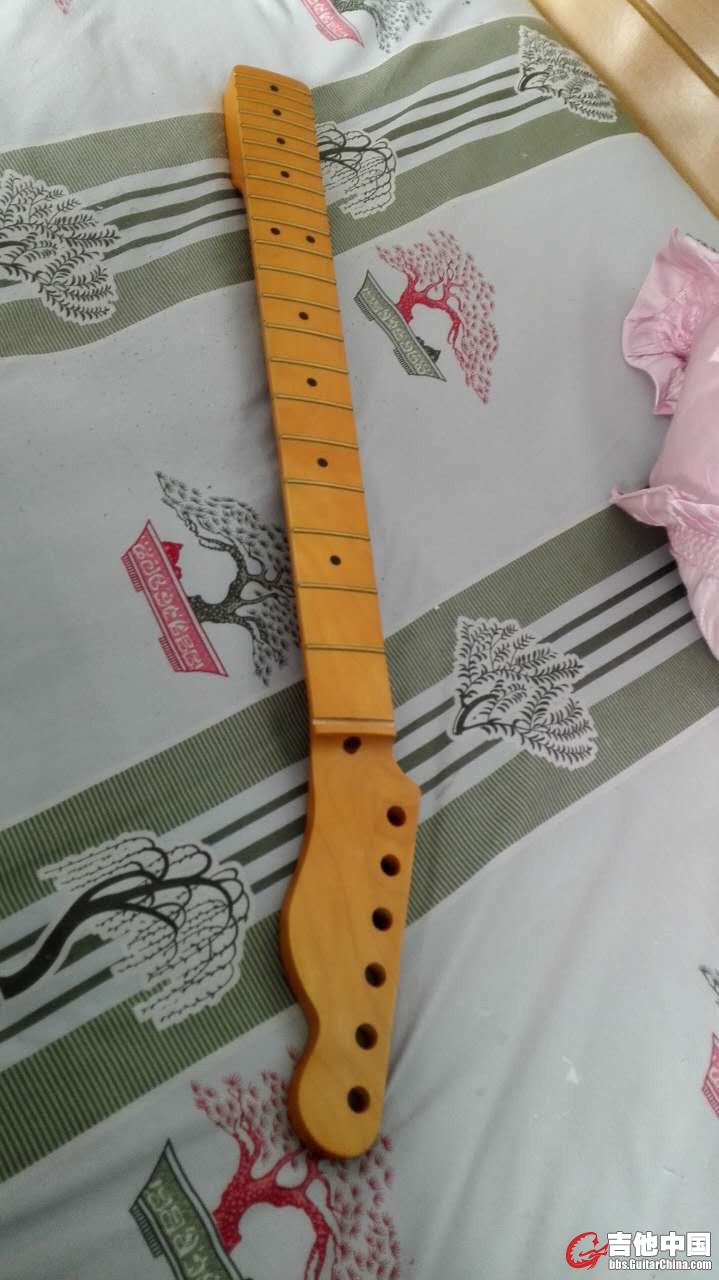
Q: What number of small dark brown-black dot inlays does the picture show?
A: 10